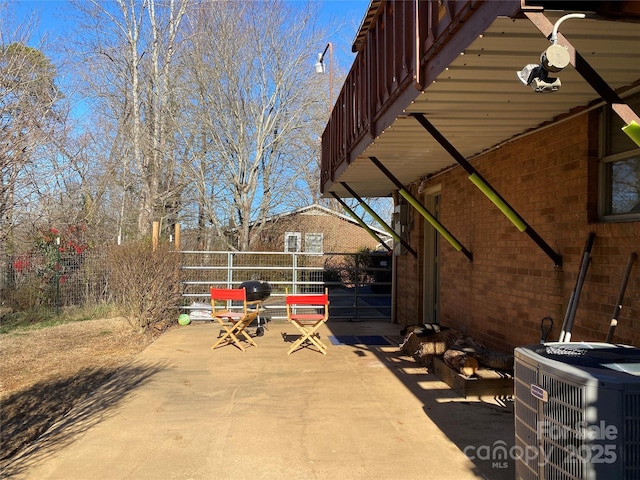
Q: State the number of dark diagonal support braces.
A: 5